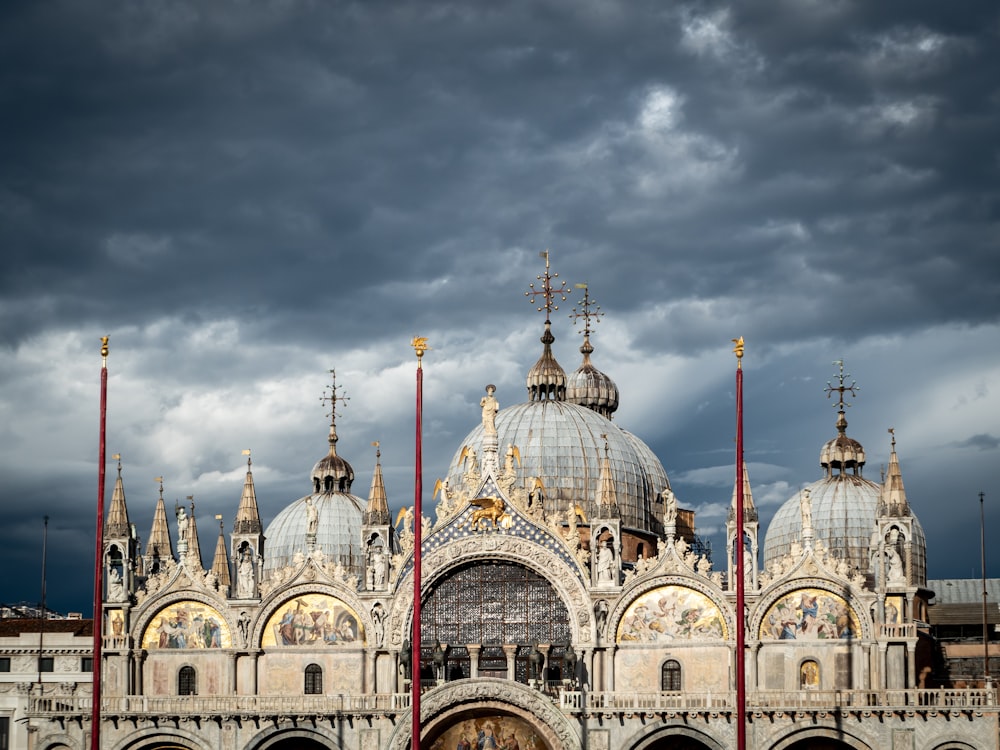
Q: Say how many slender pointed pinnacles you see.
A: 9